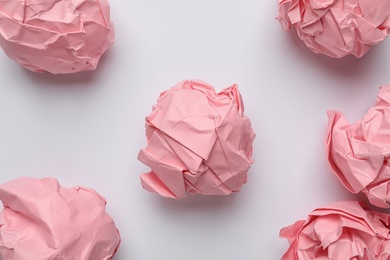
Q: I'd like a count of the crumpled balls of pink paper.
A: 6